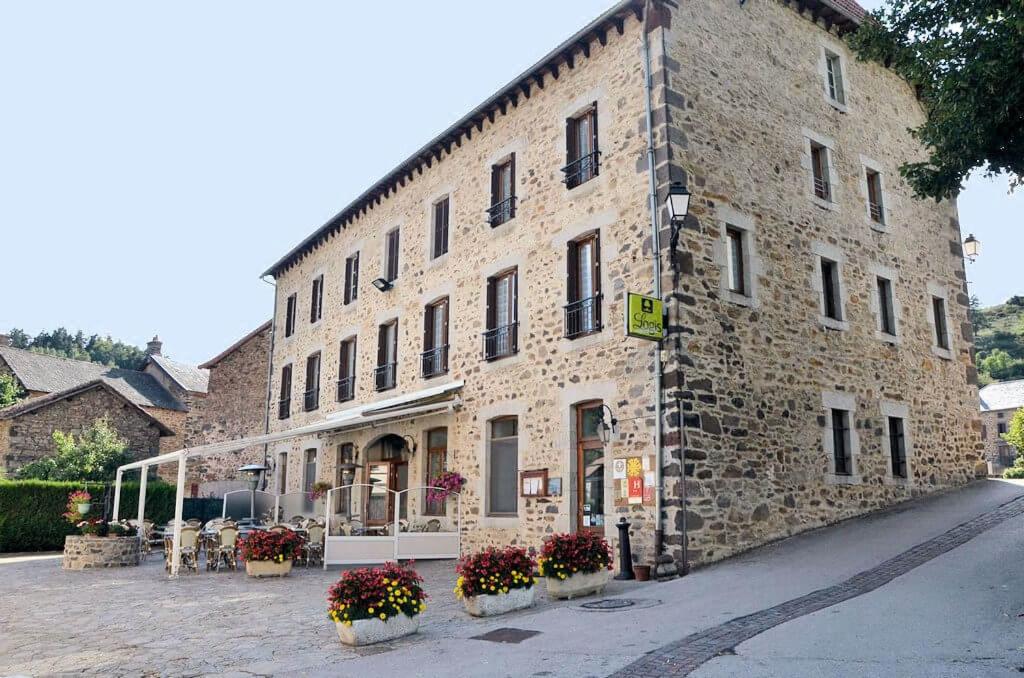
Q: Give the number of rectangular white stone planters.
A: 4